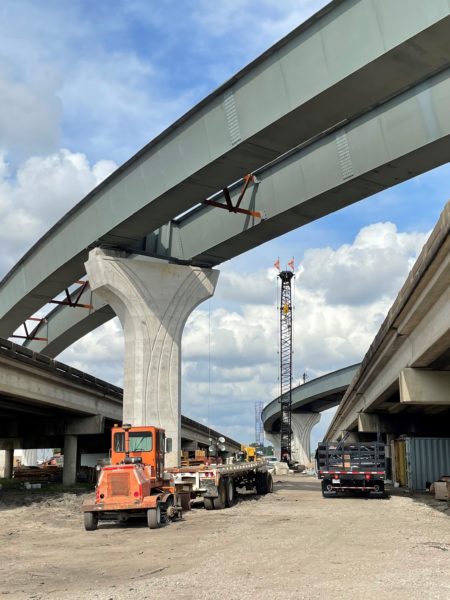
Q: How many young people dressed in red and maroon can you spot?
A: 0